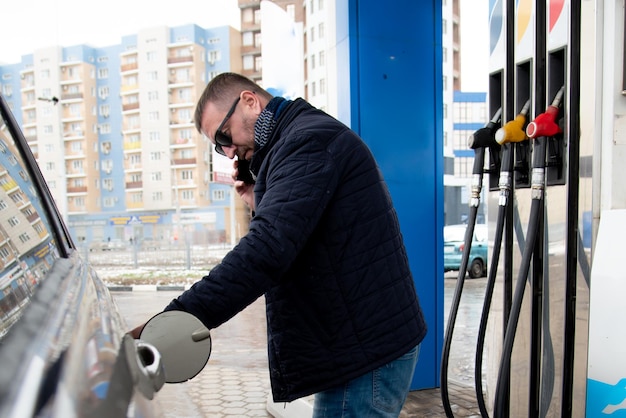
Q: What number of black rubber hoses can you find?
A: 3